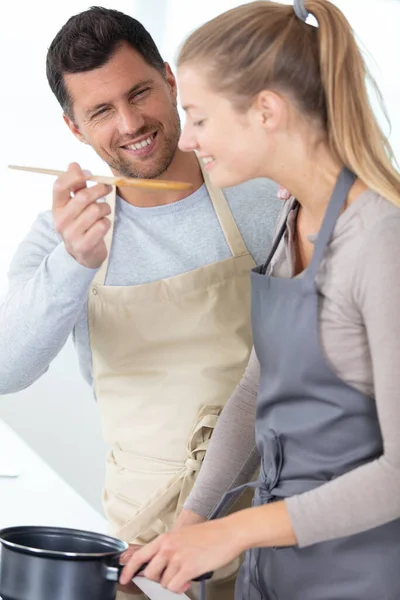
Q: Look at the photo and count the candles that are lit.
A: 0